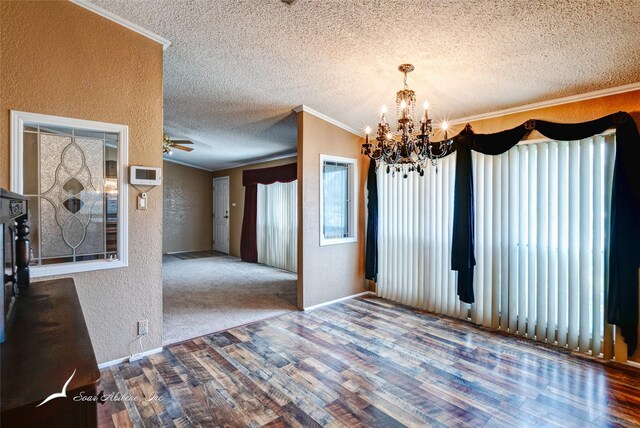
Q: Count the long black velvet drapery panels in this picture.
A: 3